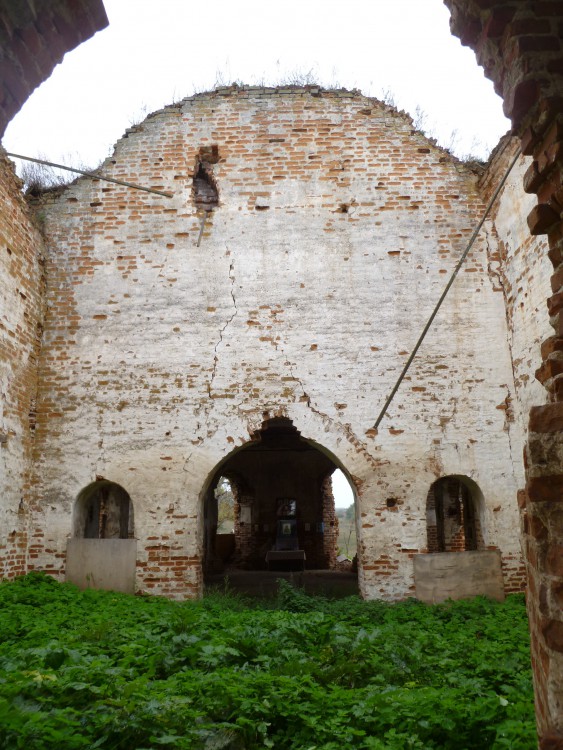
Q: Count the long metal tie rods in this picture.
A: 2